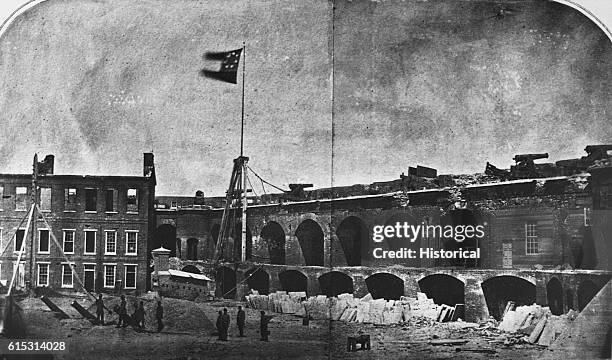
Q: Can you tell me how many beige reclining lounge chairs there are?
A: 0